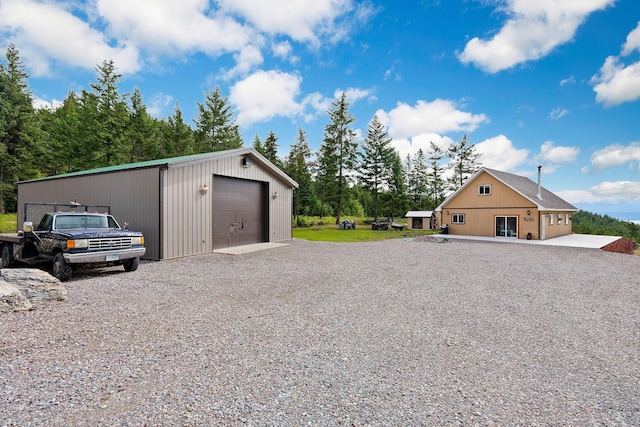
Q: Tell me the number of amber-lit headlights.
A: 2